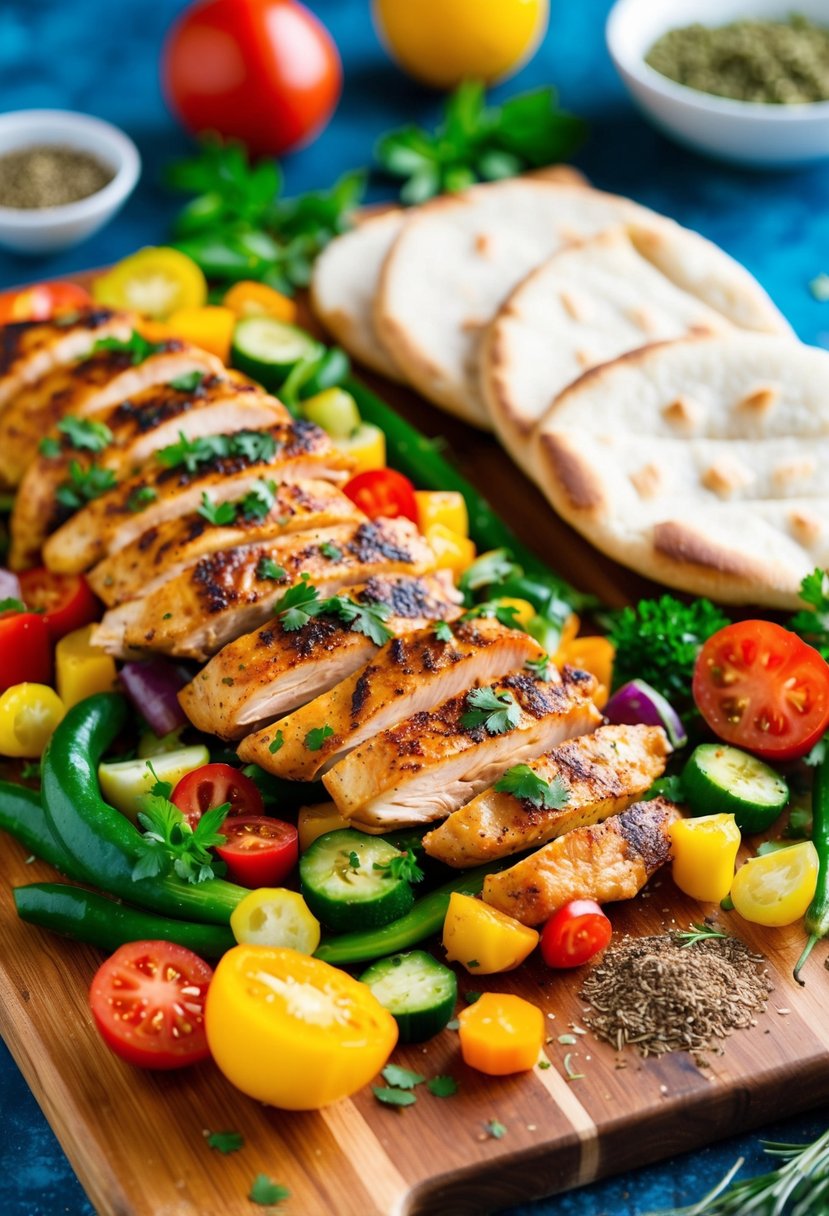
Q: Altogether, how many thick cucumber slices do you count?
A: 4